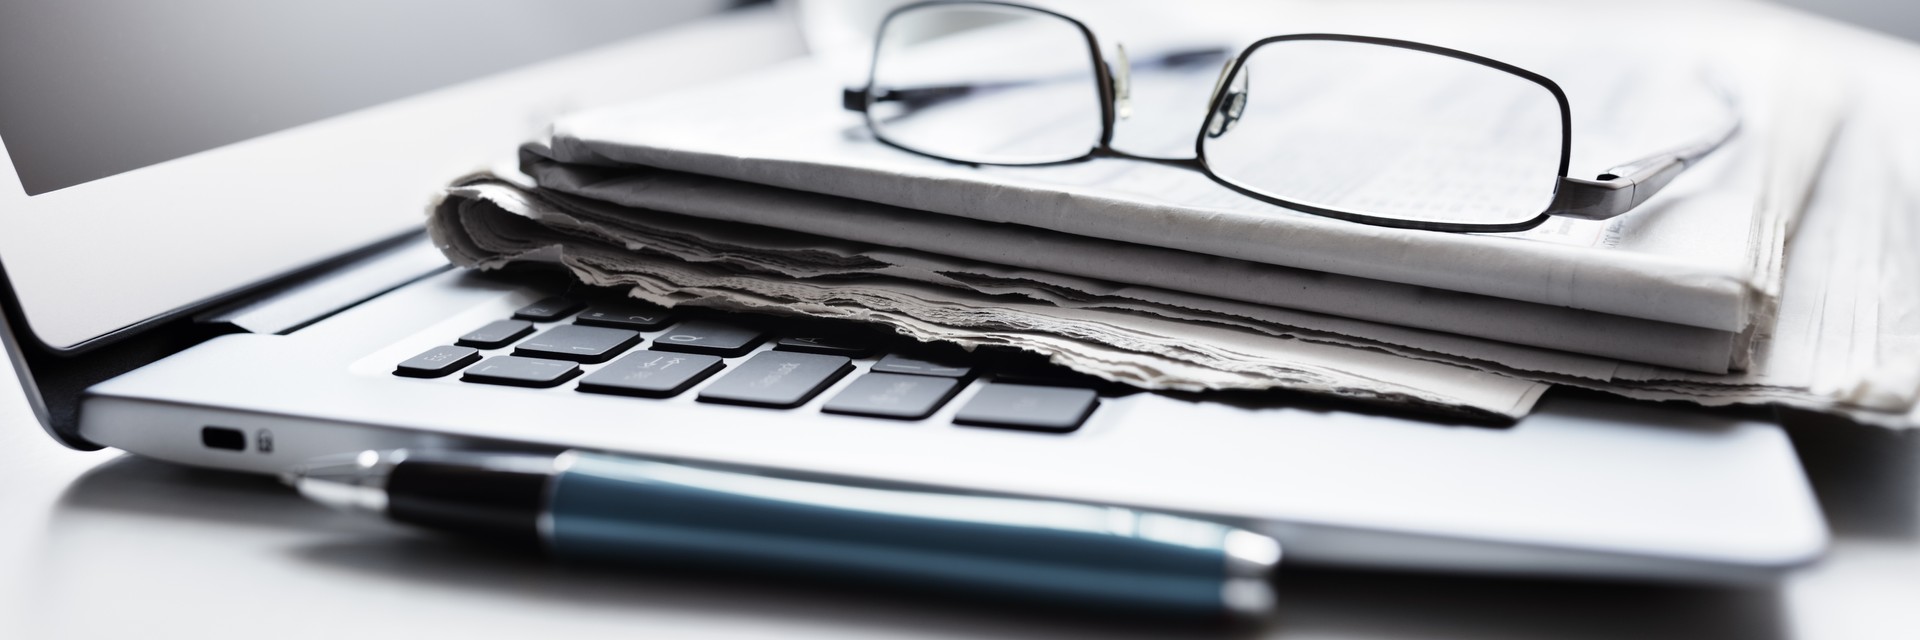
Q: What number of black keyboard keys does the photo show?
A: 13